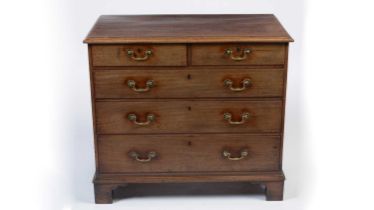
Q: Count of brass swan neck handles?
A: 8